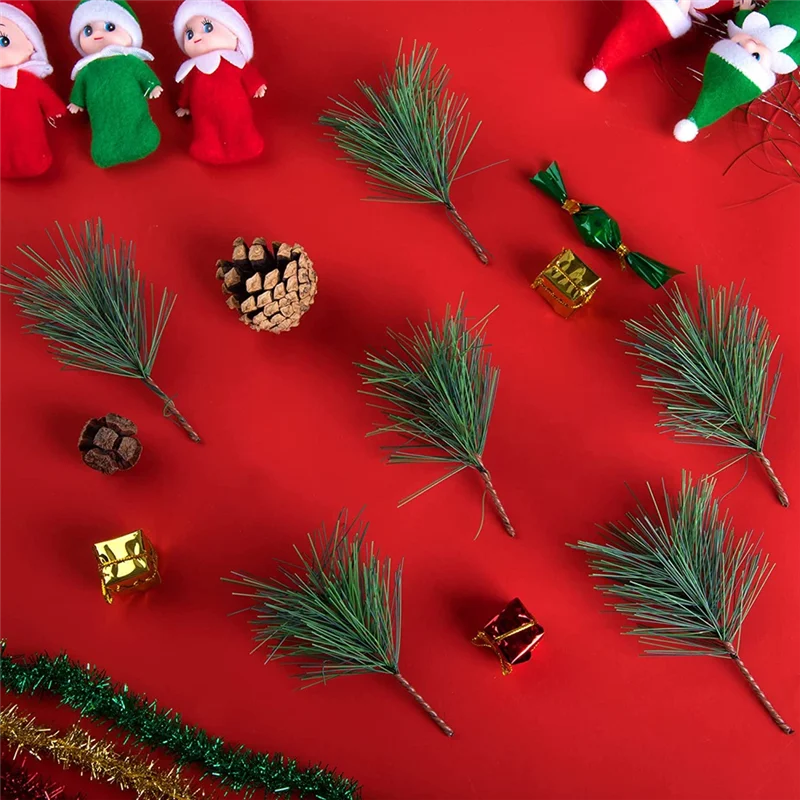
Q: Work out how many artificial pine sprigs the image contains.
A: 6